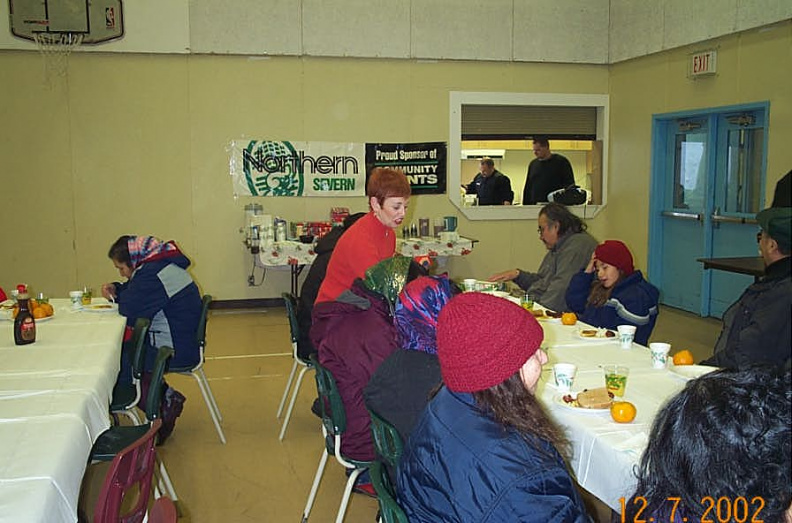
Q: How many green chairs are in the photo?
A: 7